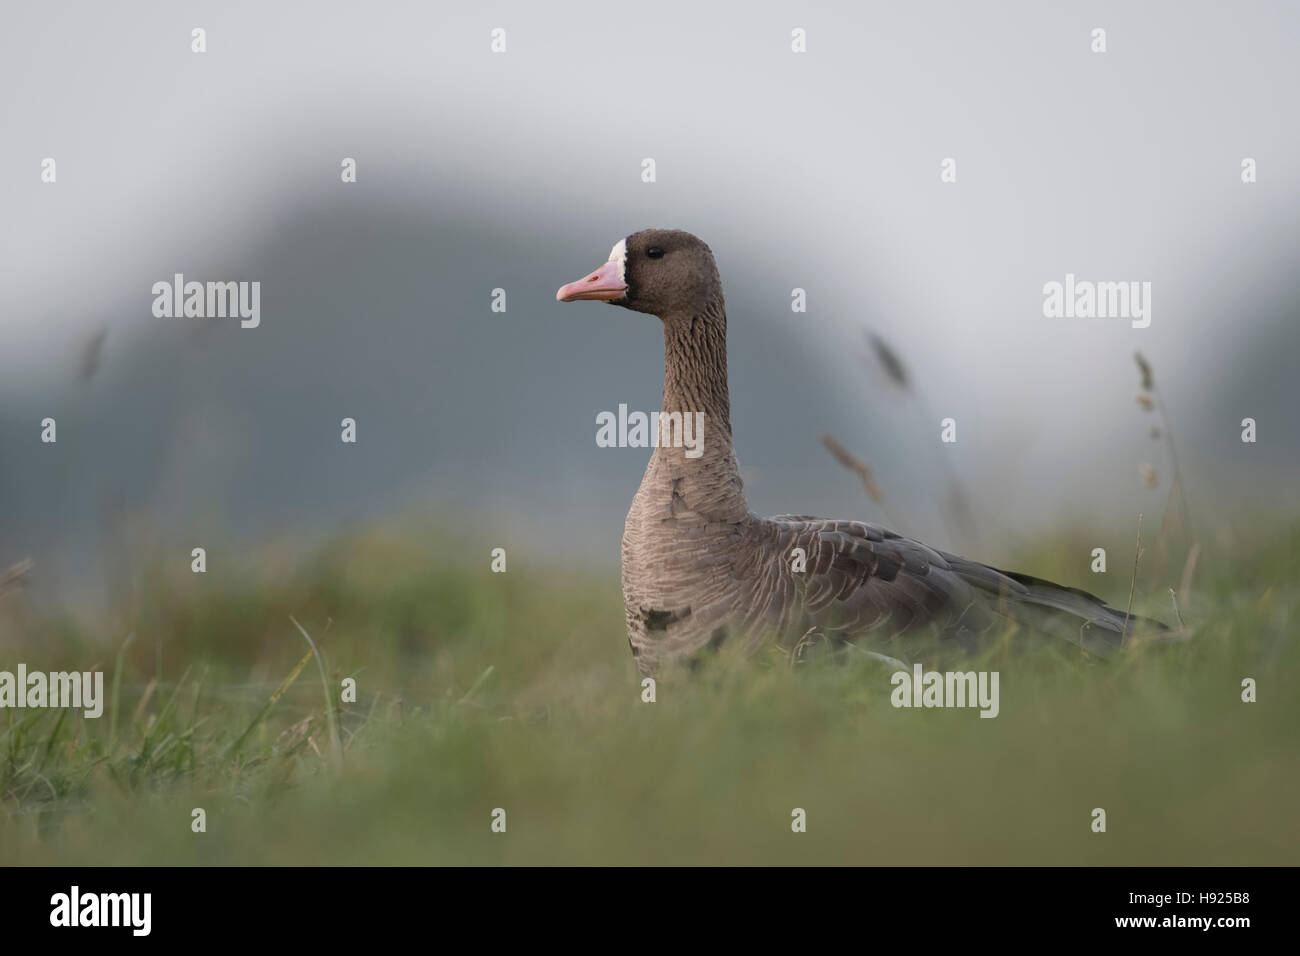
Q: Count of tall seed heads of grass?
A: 4